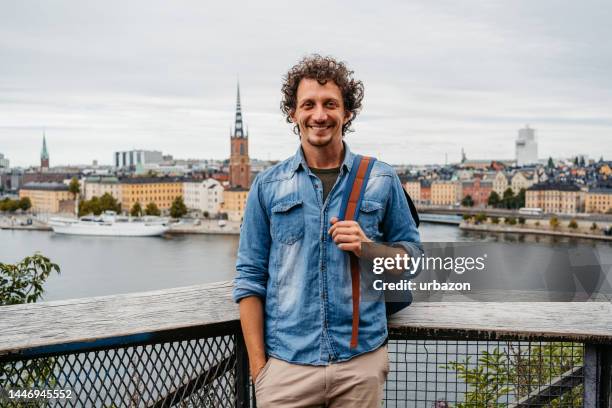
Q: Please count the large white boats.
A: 1